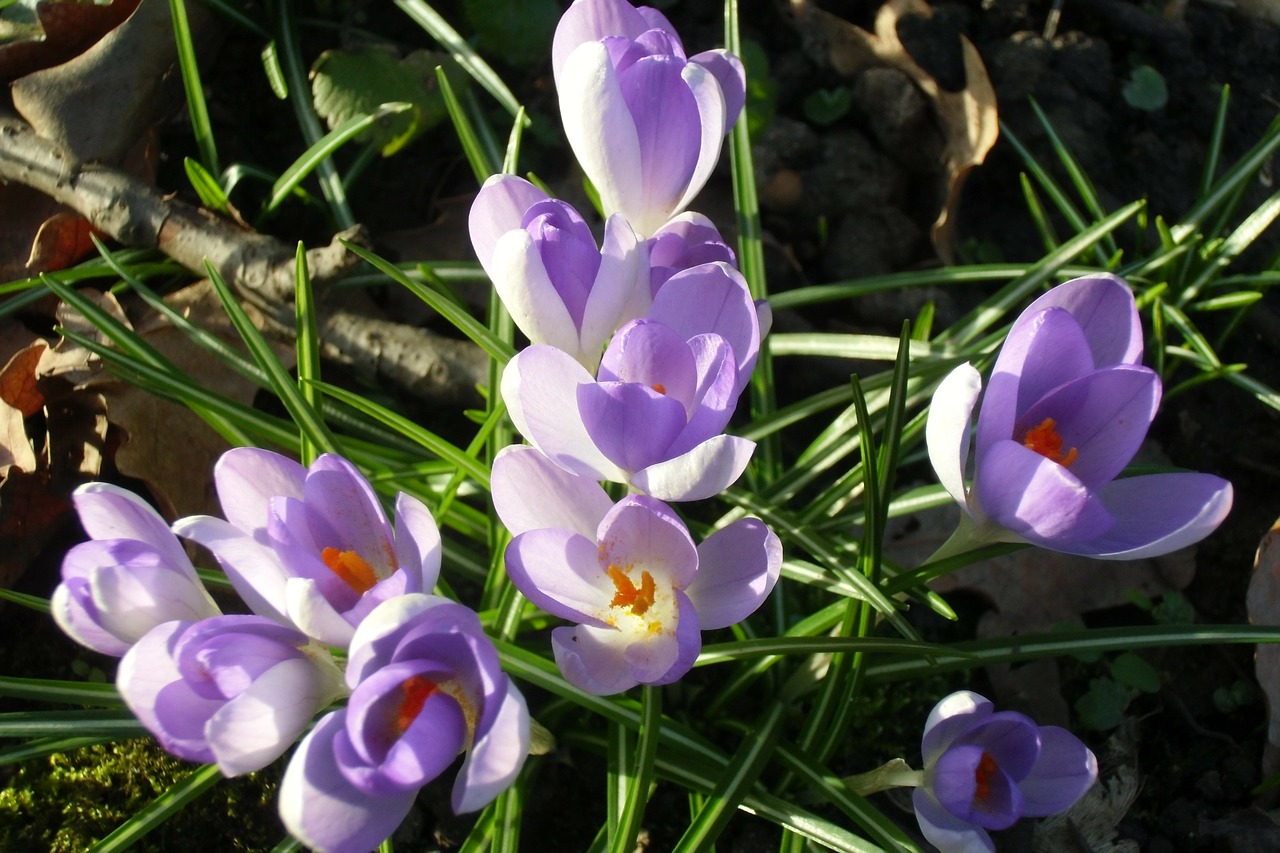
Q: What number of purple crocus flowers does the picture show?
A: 11